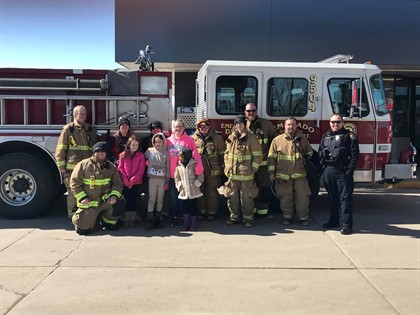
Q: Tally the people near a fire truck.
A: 13